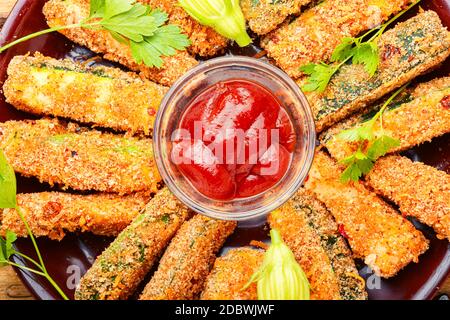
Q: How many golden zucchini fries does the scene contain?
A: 15